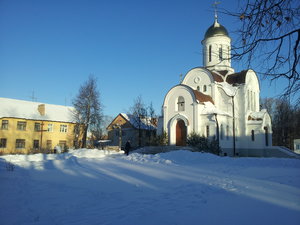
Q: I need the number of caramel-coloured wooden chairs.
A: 0